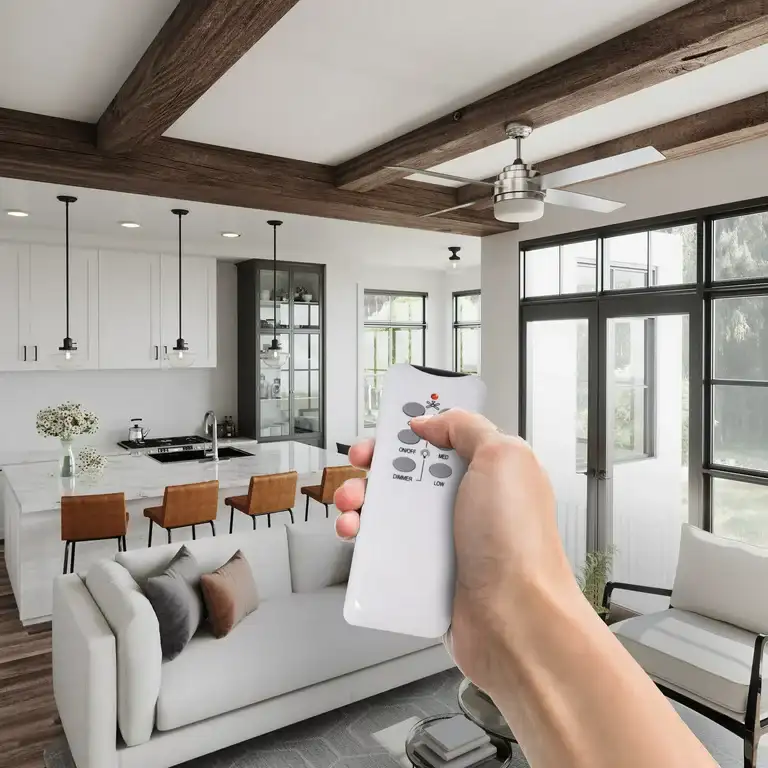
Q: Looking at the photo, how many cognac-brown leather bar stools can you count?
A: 4